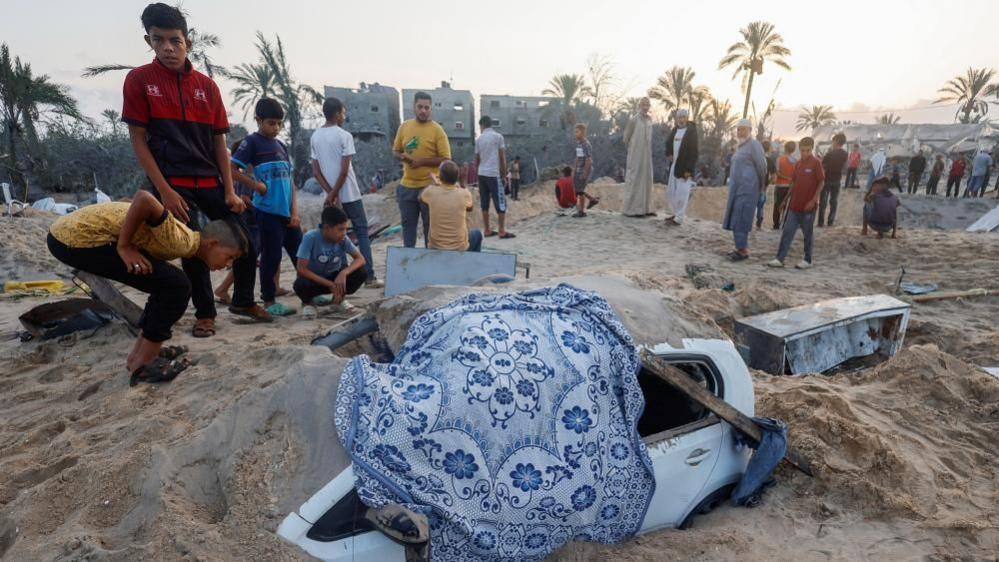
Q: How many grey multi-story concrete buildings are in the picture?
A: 3